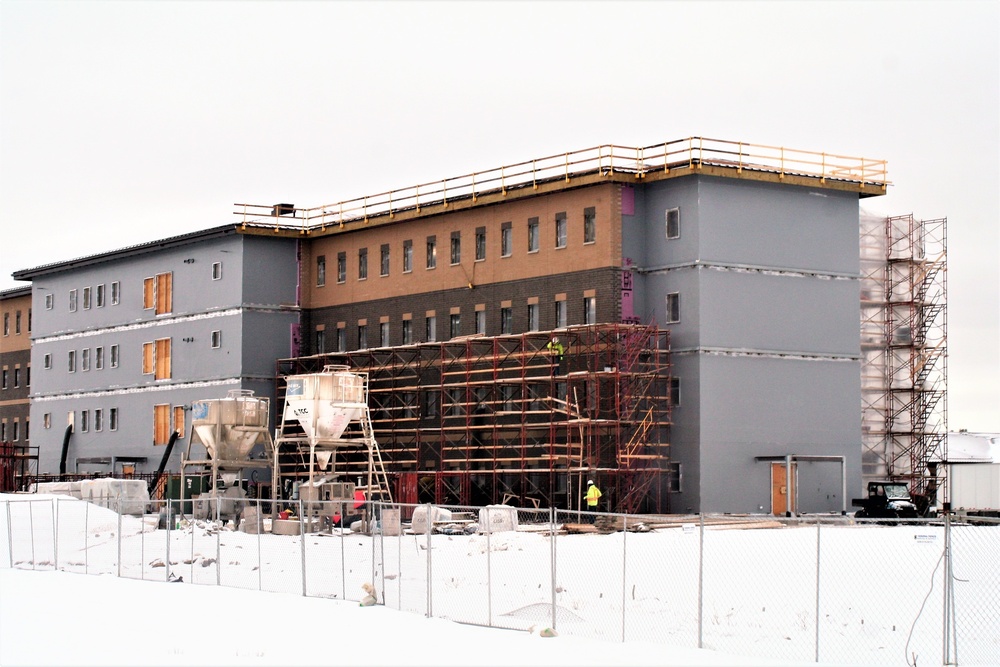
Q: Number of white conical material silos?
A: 2